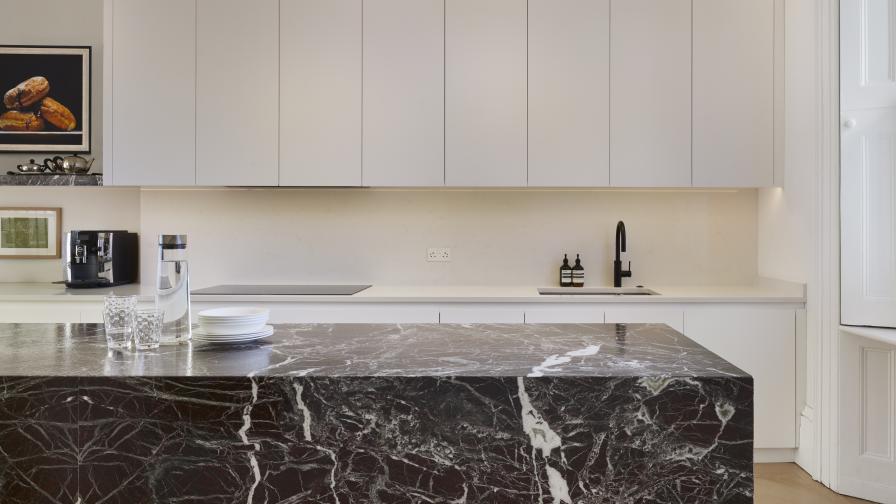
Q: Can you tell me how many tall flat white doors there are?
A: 8